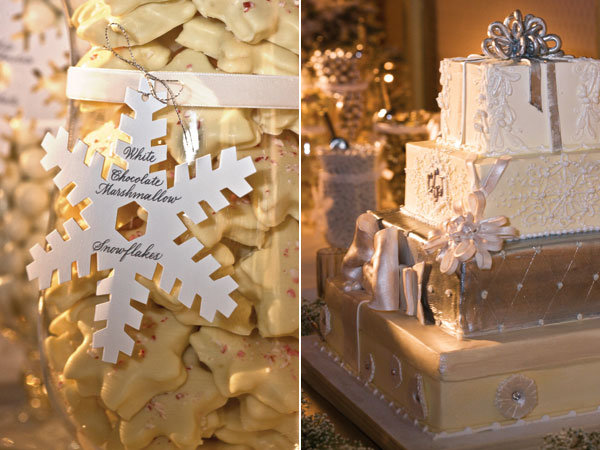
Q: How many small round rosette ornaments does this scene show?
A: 5